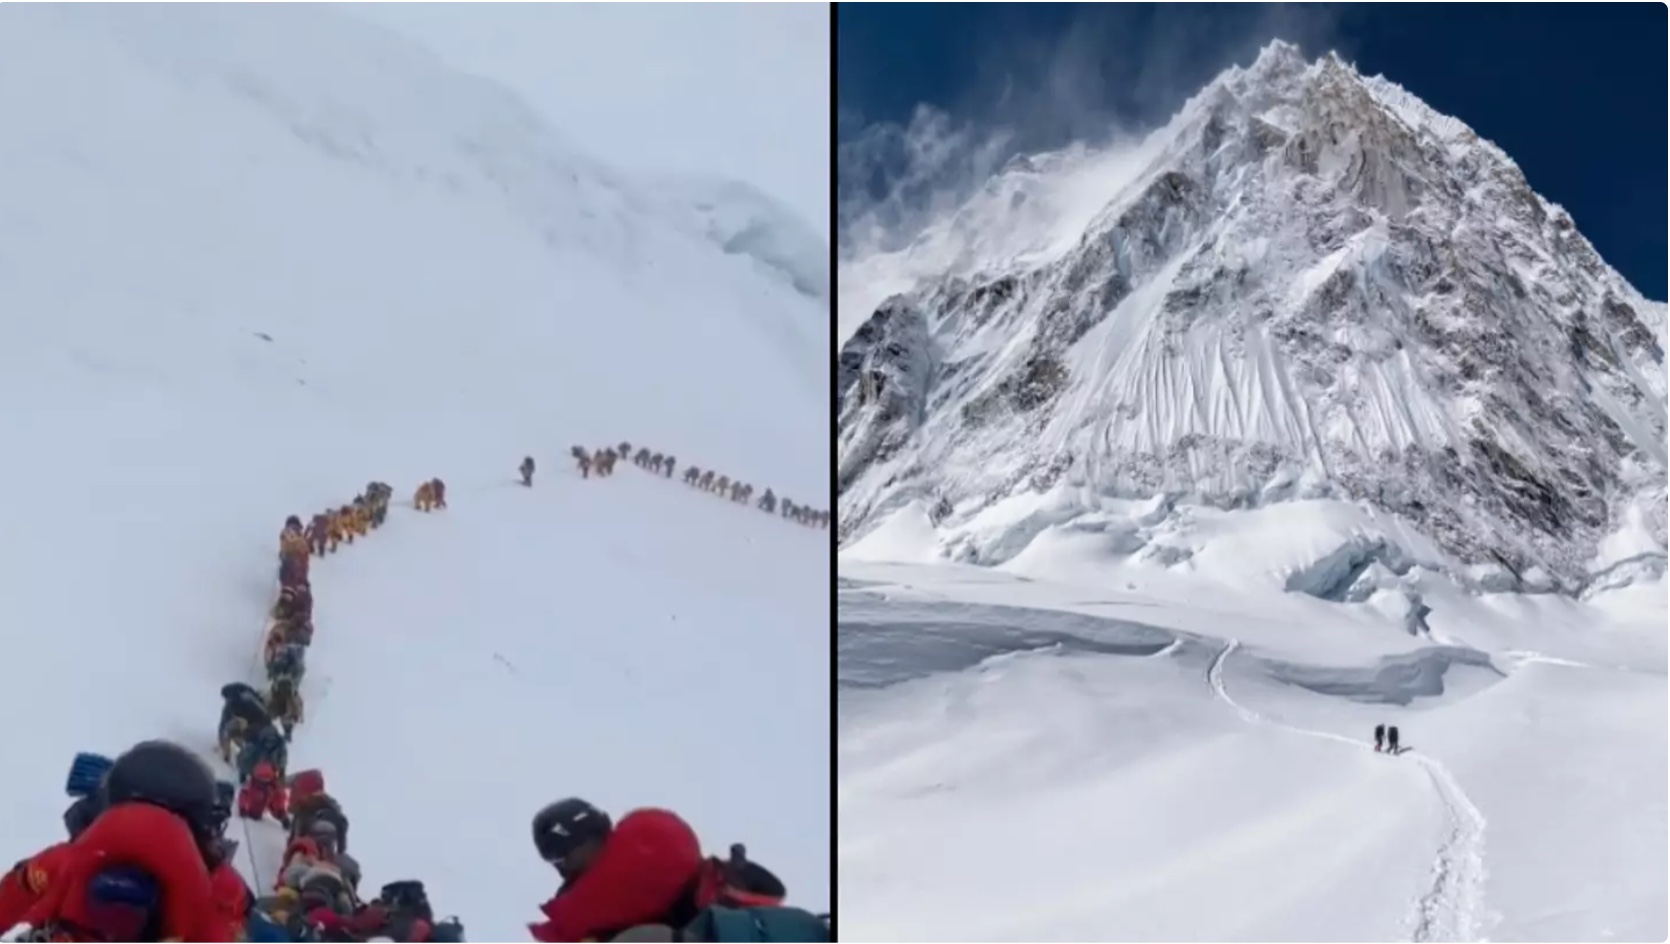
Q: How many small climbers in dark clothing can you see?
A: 2